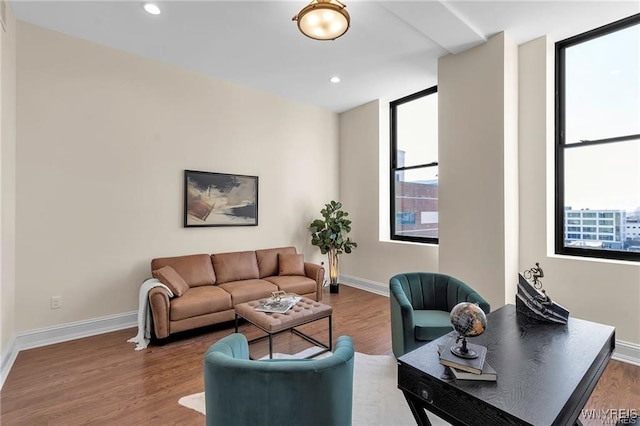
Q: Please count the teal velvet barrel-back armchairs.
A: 2